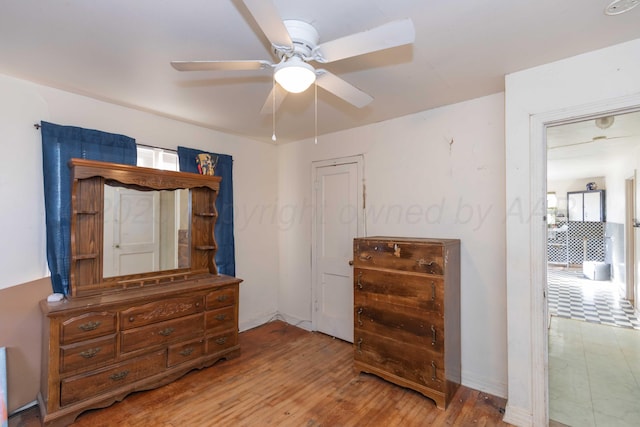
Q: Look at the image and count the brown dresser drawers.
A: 13